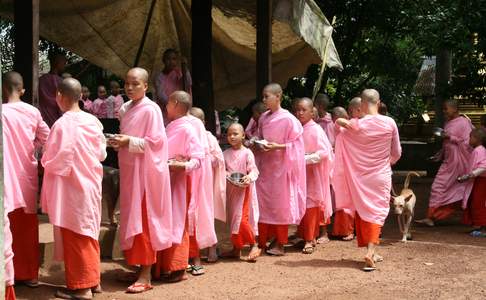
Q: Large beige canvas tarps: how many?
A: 1